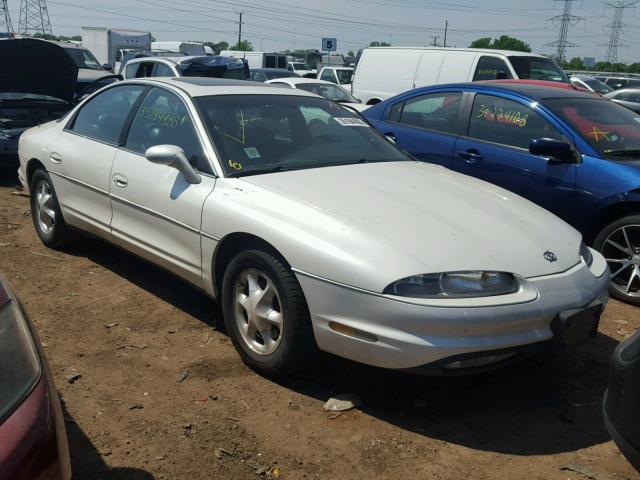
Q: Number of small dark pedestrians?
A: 0